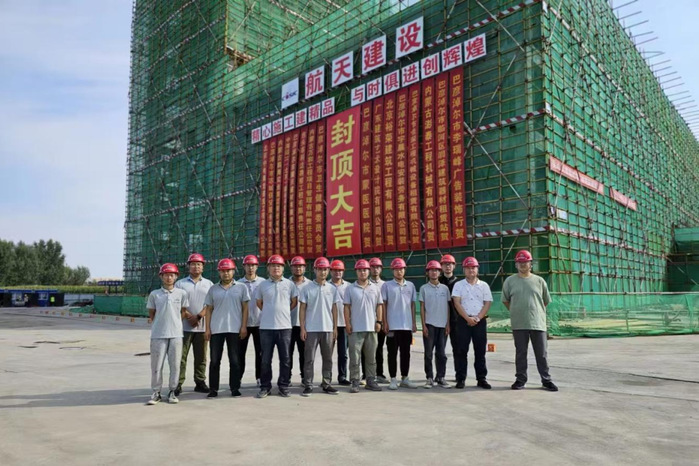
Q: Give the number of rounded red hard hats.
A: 15